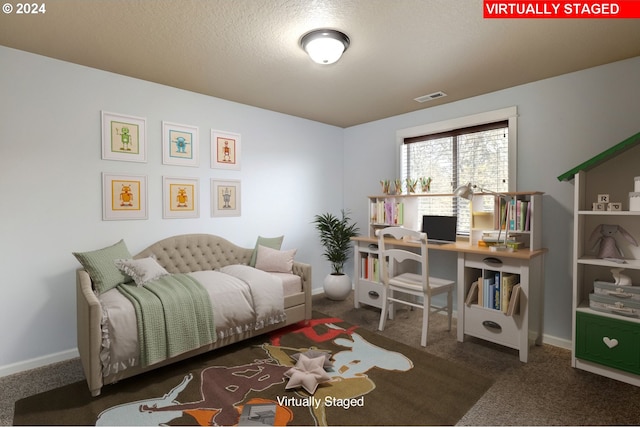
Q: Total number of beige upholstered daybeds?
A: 1